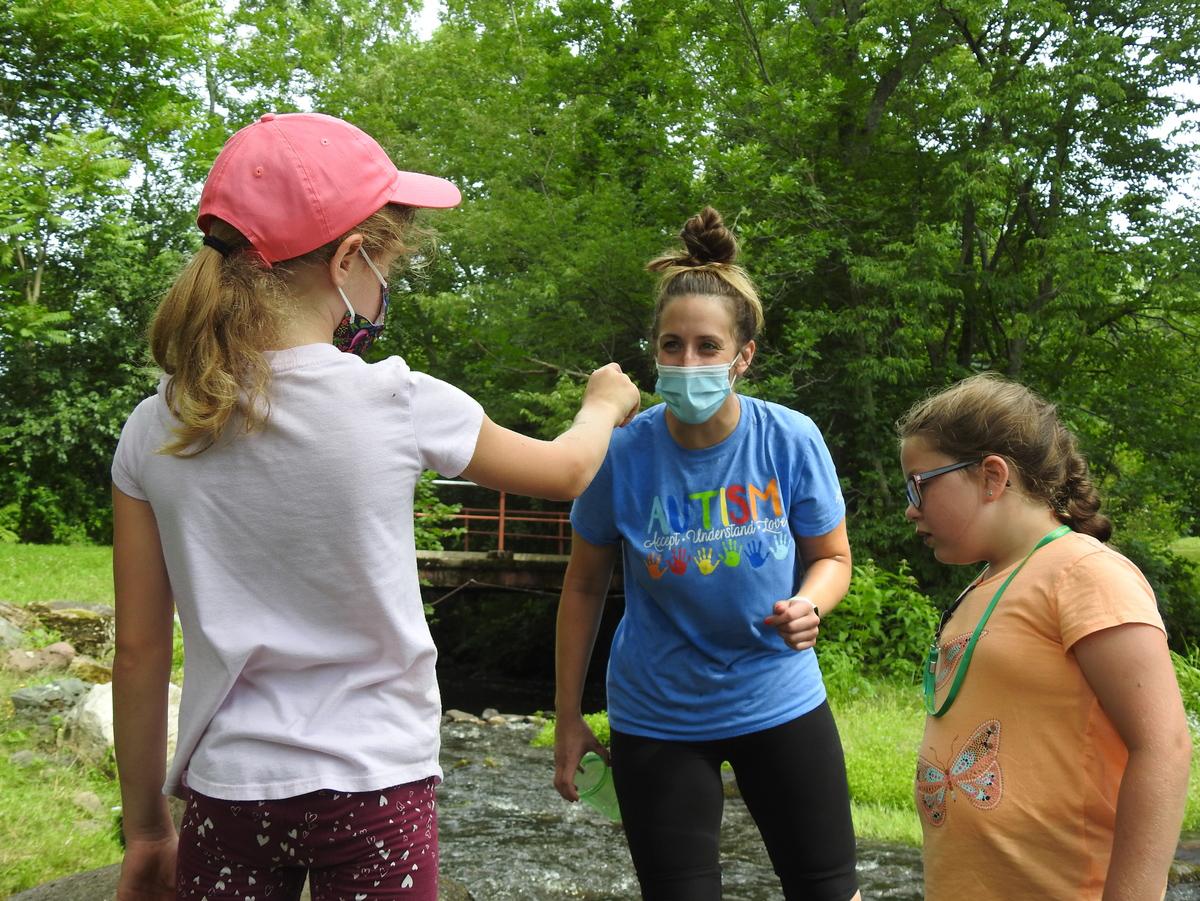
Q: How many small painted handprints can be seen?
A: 6